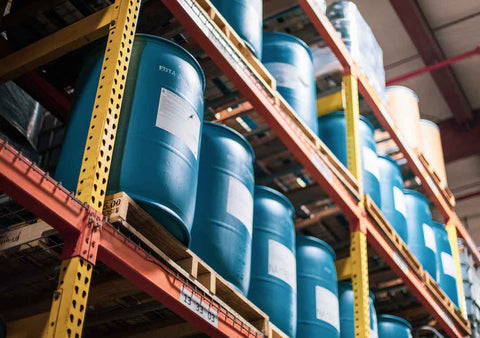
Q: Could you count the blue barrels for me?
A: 12